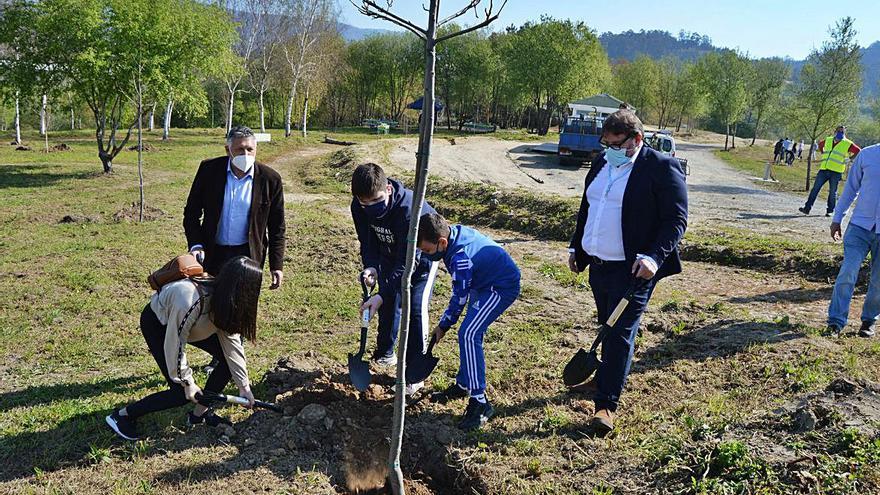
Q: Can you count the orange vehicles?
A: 0